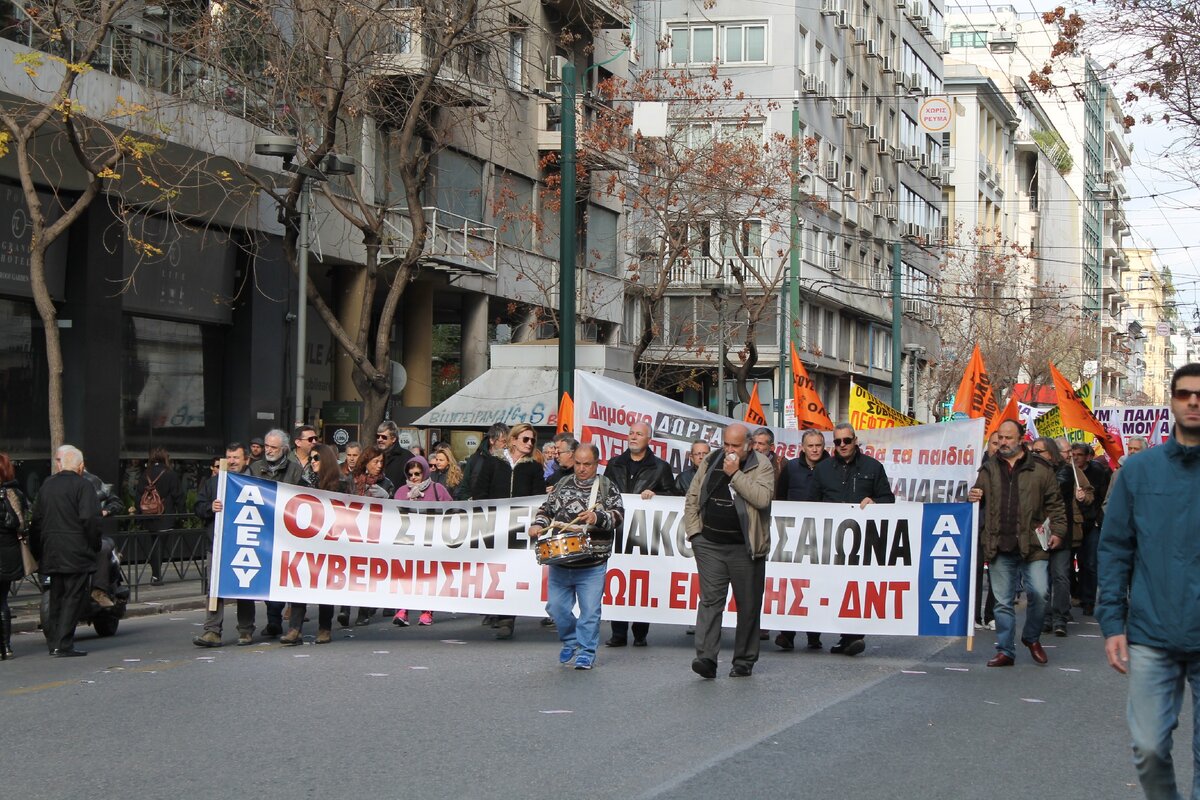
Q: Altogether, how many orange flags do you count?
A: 6